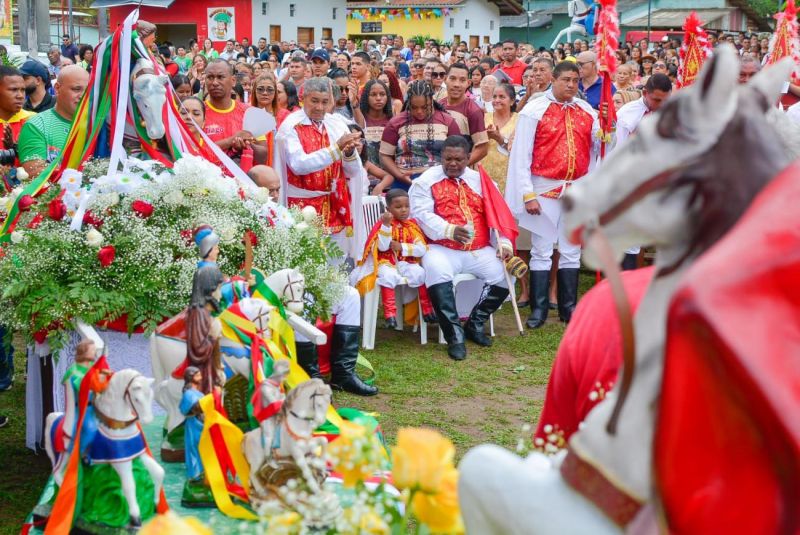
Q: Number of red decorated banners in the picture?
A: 3